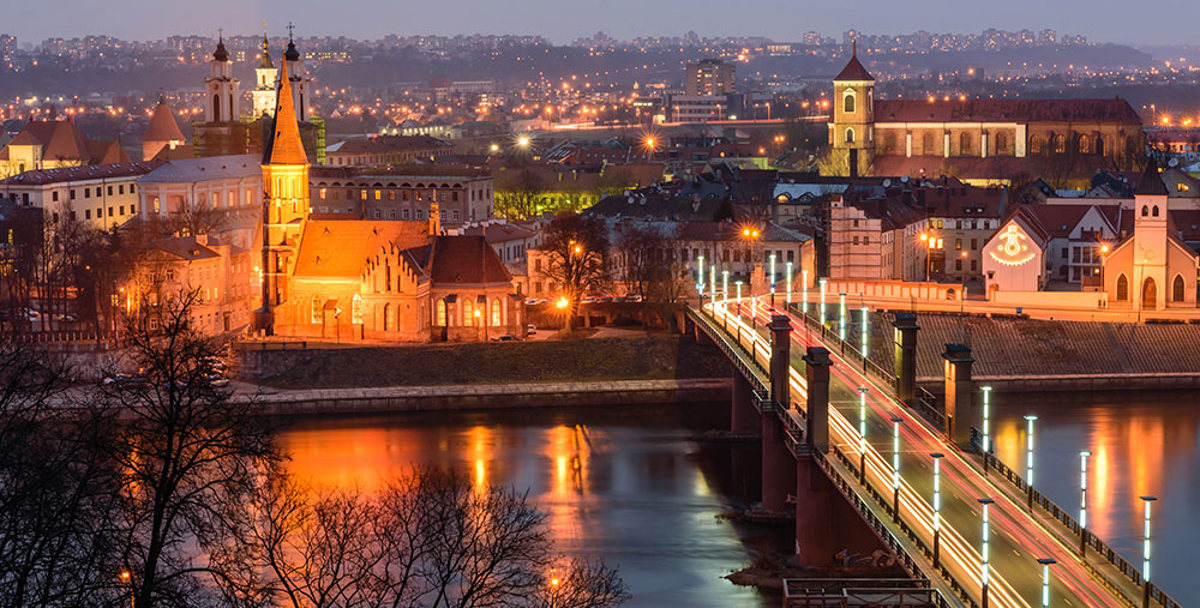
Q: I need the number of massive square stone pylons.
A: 4